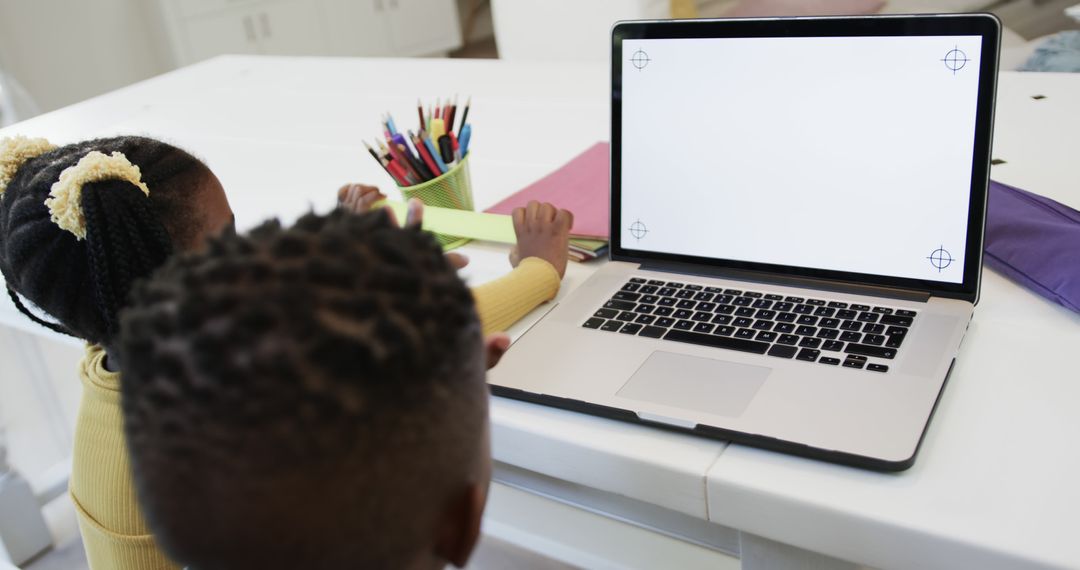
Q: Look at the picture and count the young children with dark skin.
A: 2